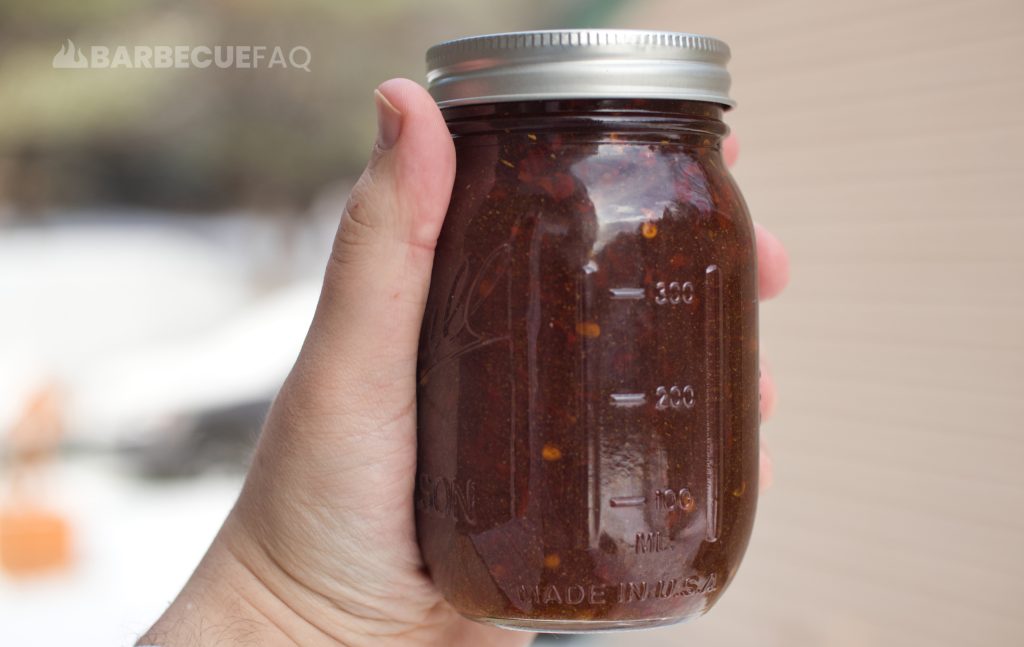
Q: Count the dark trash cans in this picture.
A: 0